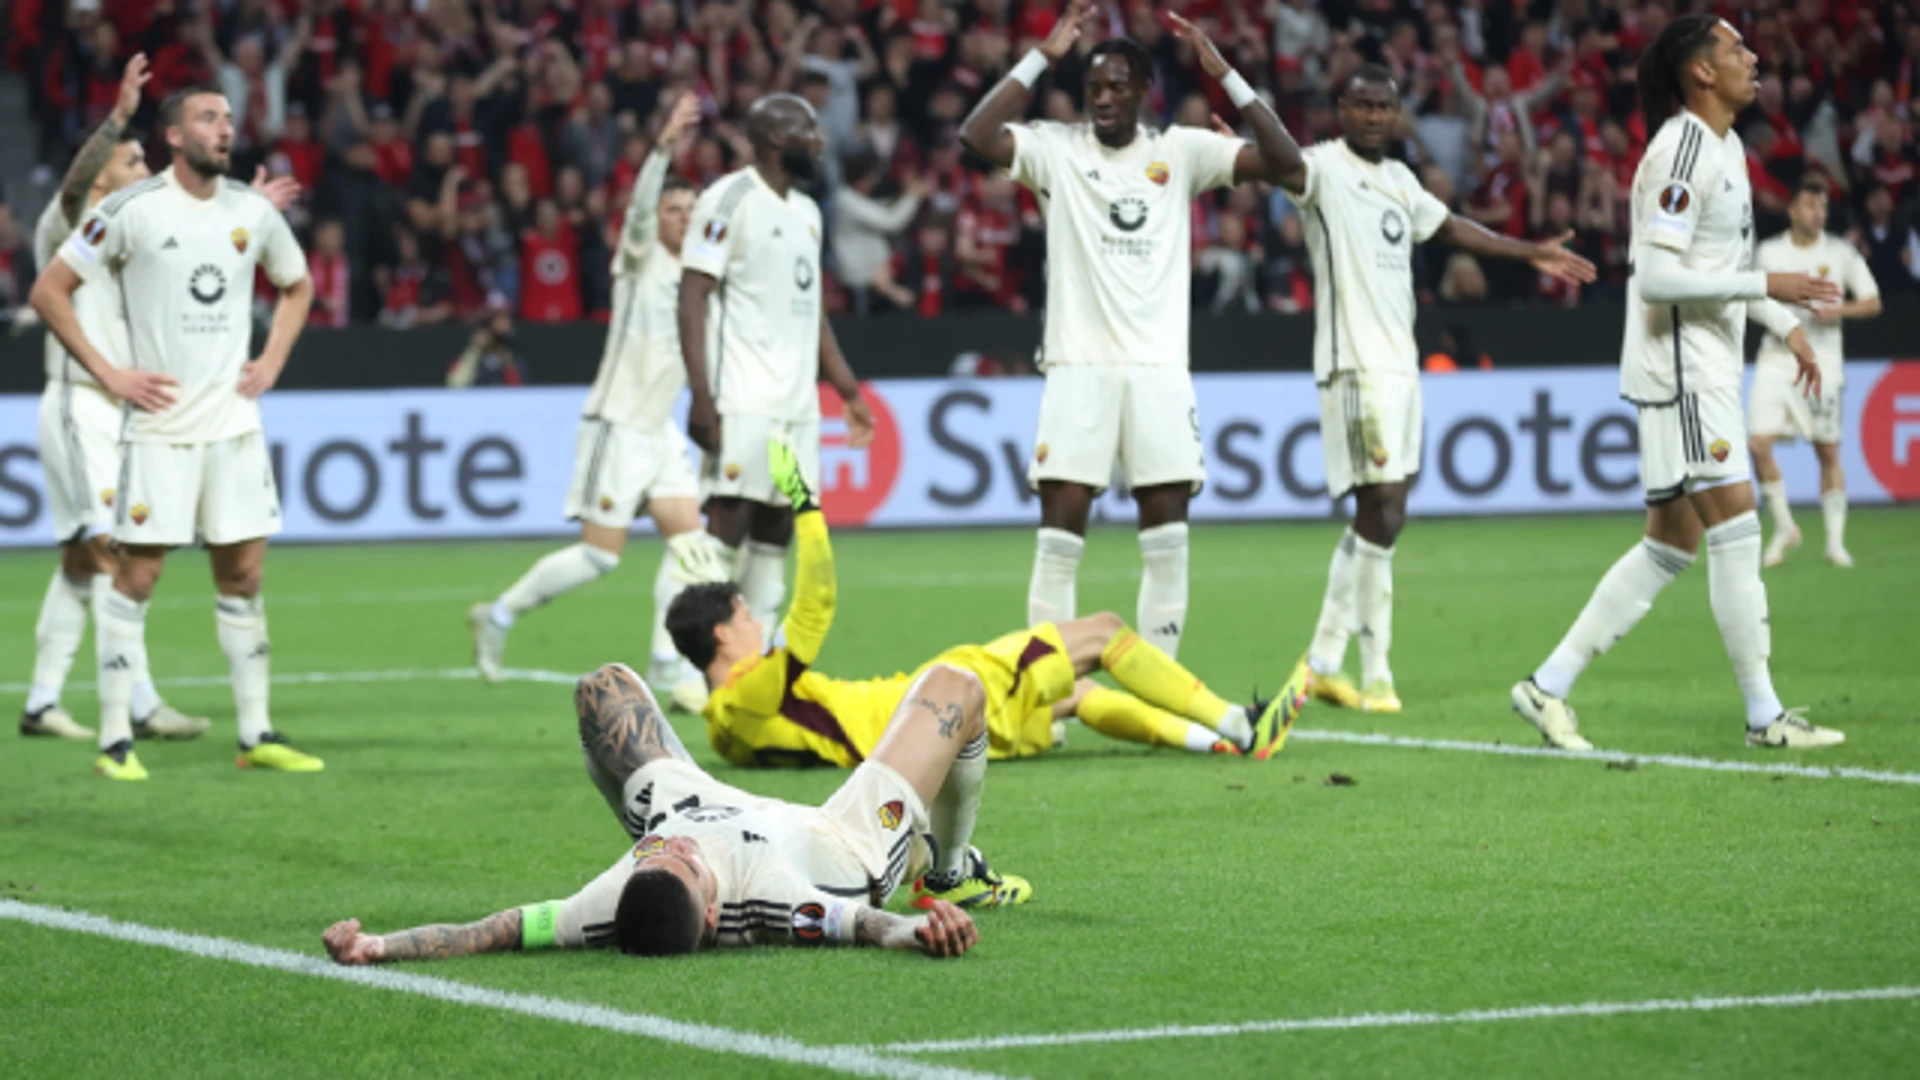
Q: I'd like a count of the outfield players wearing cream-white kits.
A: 9